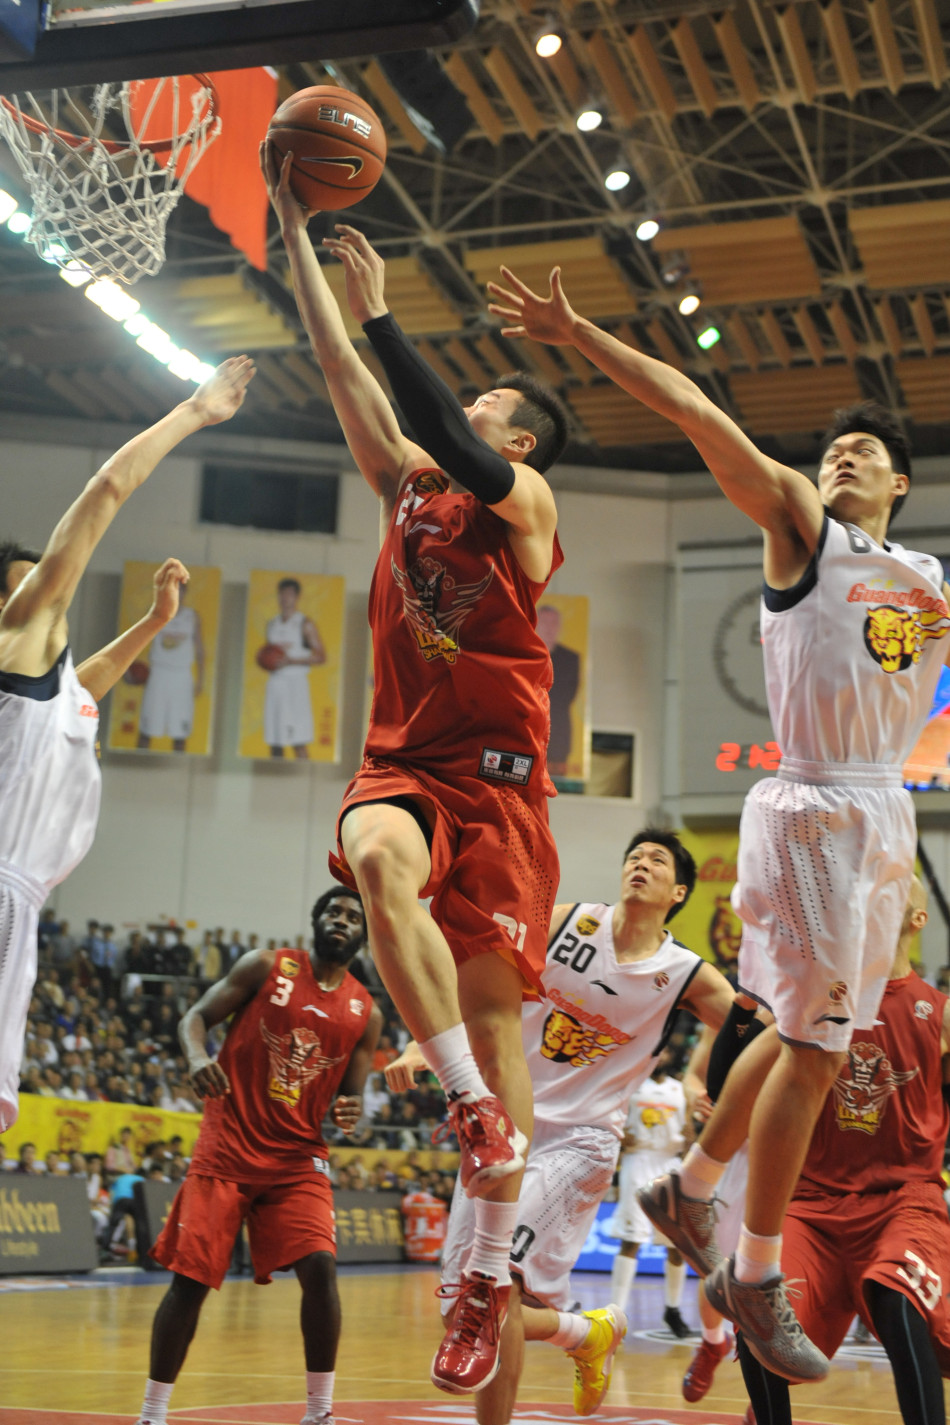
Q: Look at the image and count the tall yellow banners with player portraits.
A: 3